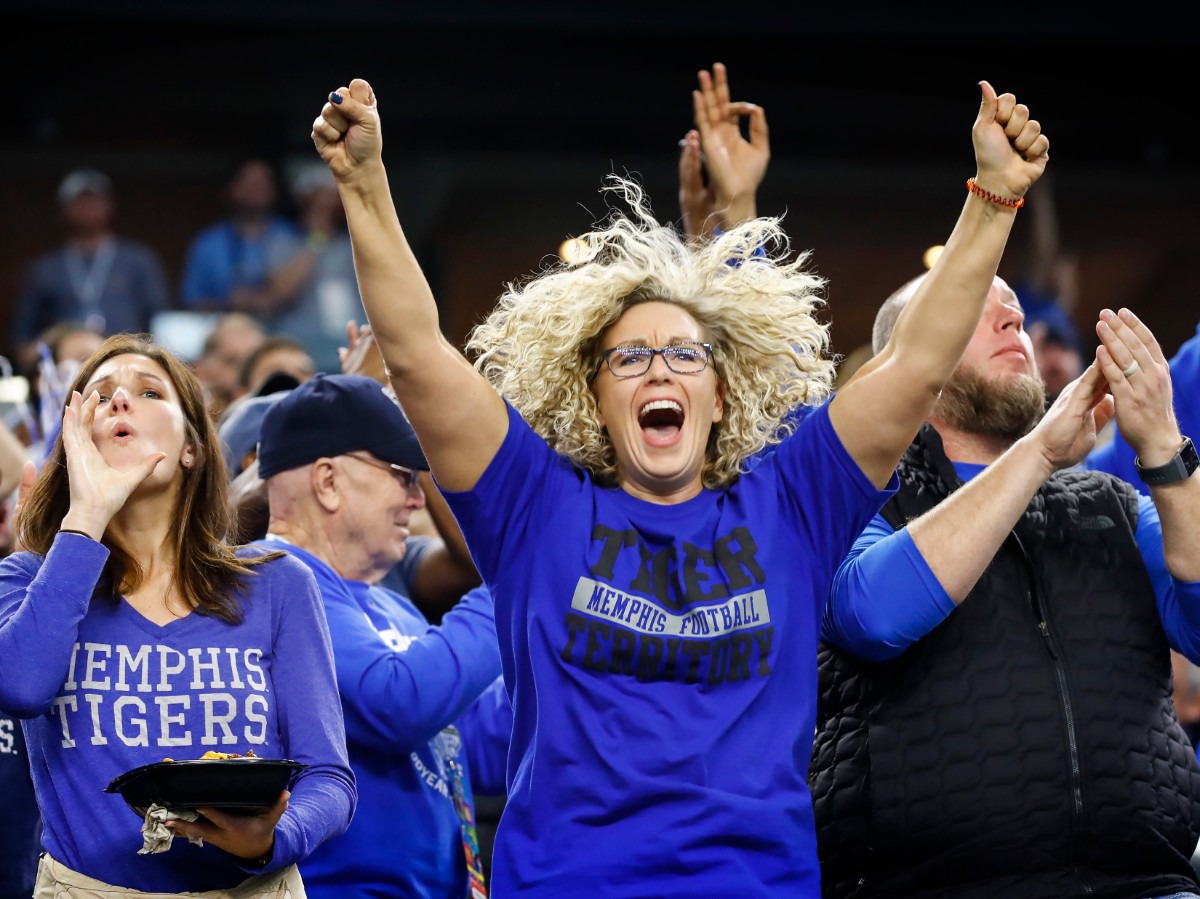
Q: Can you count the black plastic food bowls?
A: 1